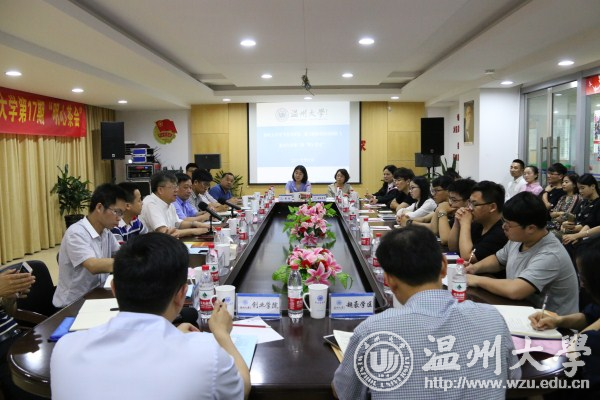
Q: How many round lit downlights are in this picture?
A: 12